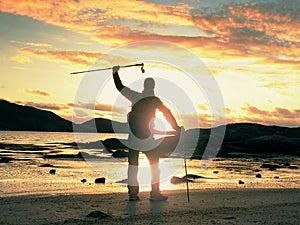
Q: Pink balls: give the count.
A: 0